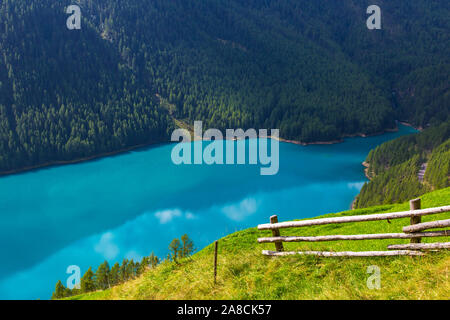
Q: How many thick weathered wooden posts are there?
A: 2